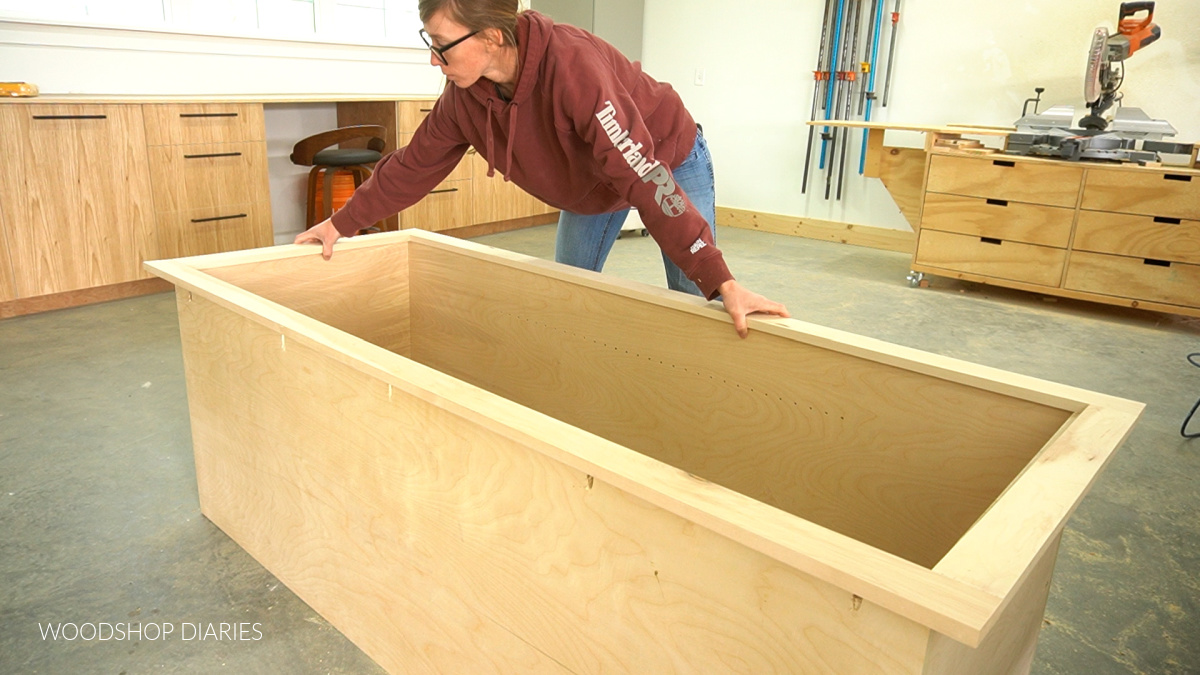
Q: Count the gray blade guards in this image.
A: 1